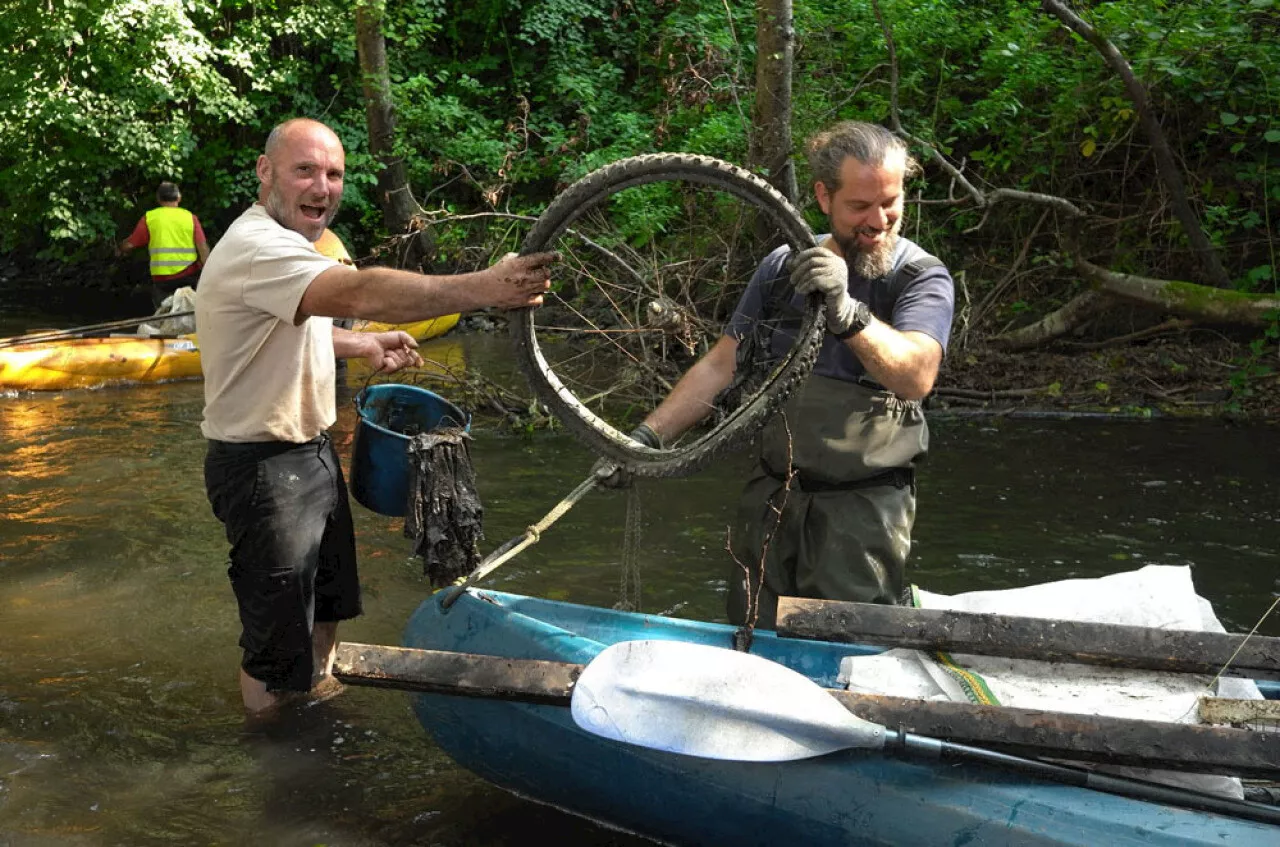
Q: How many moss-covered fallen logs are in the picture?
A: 1